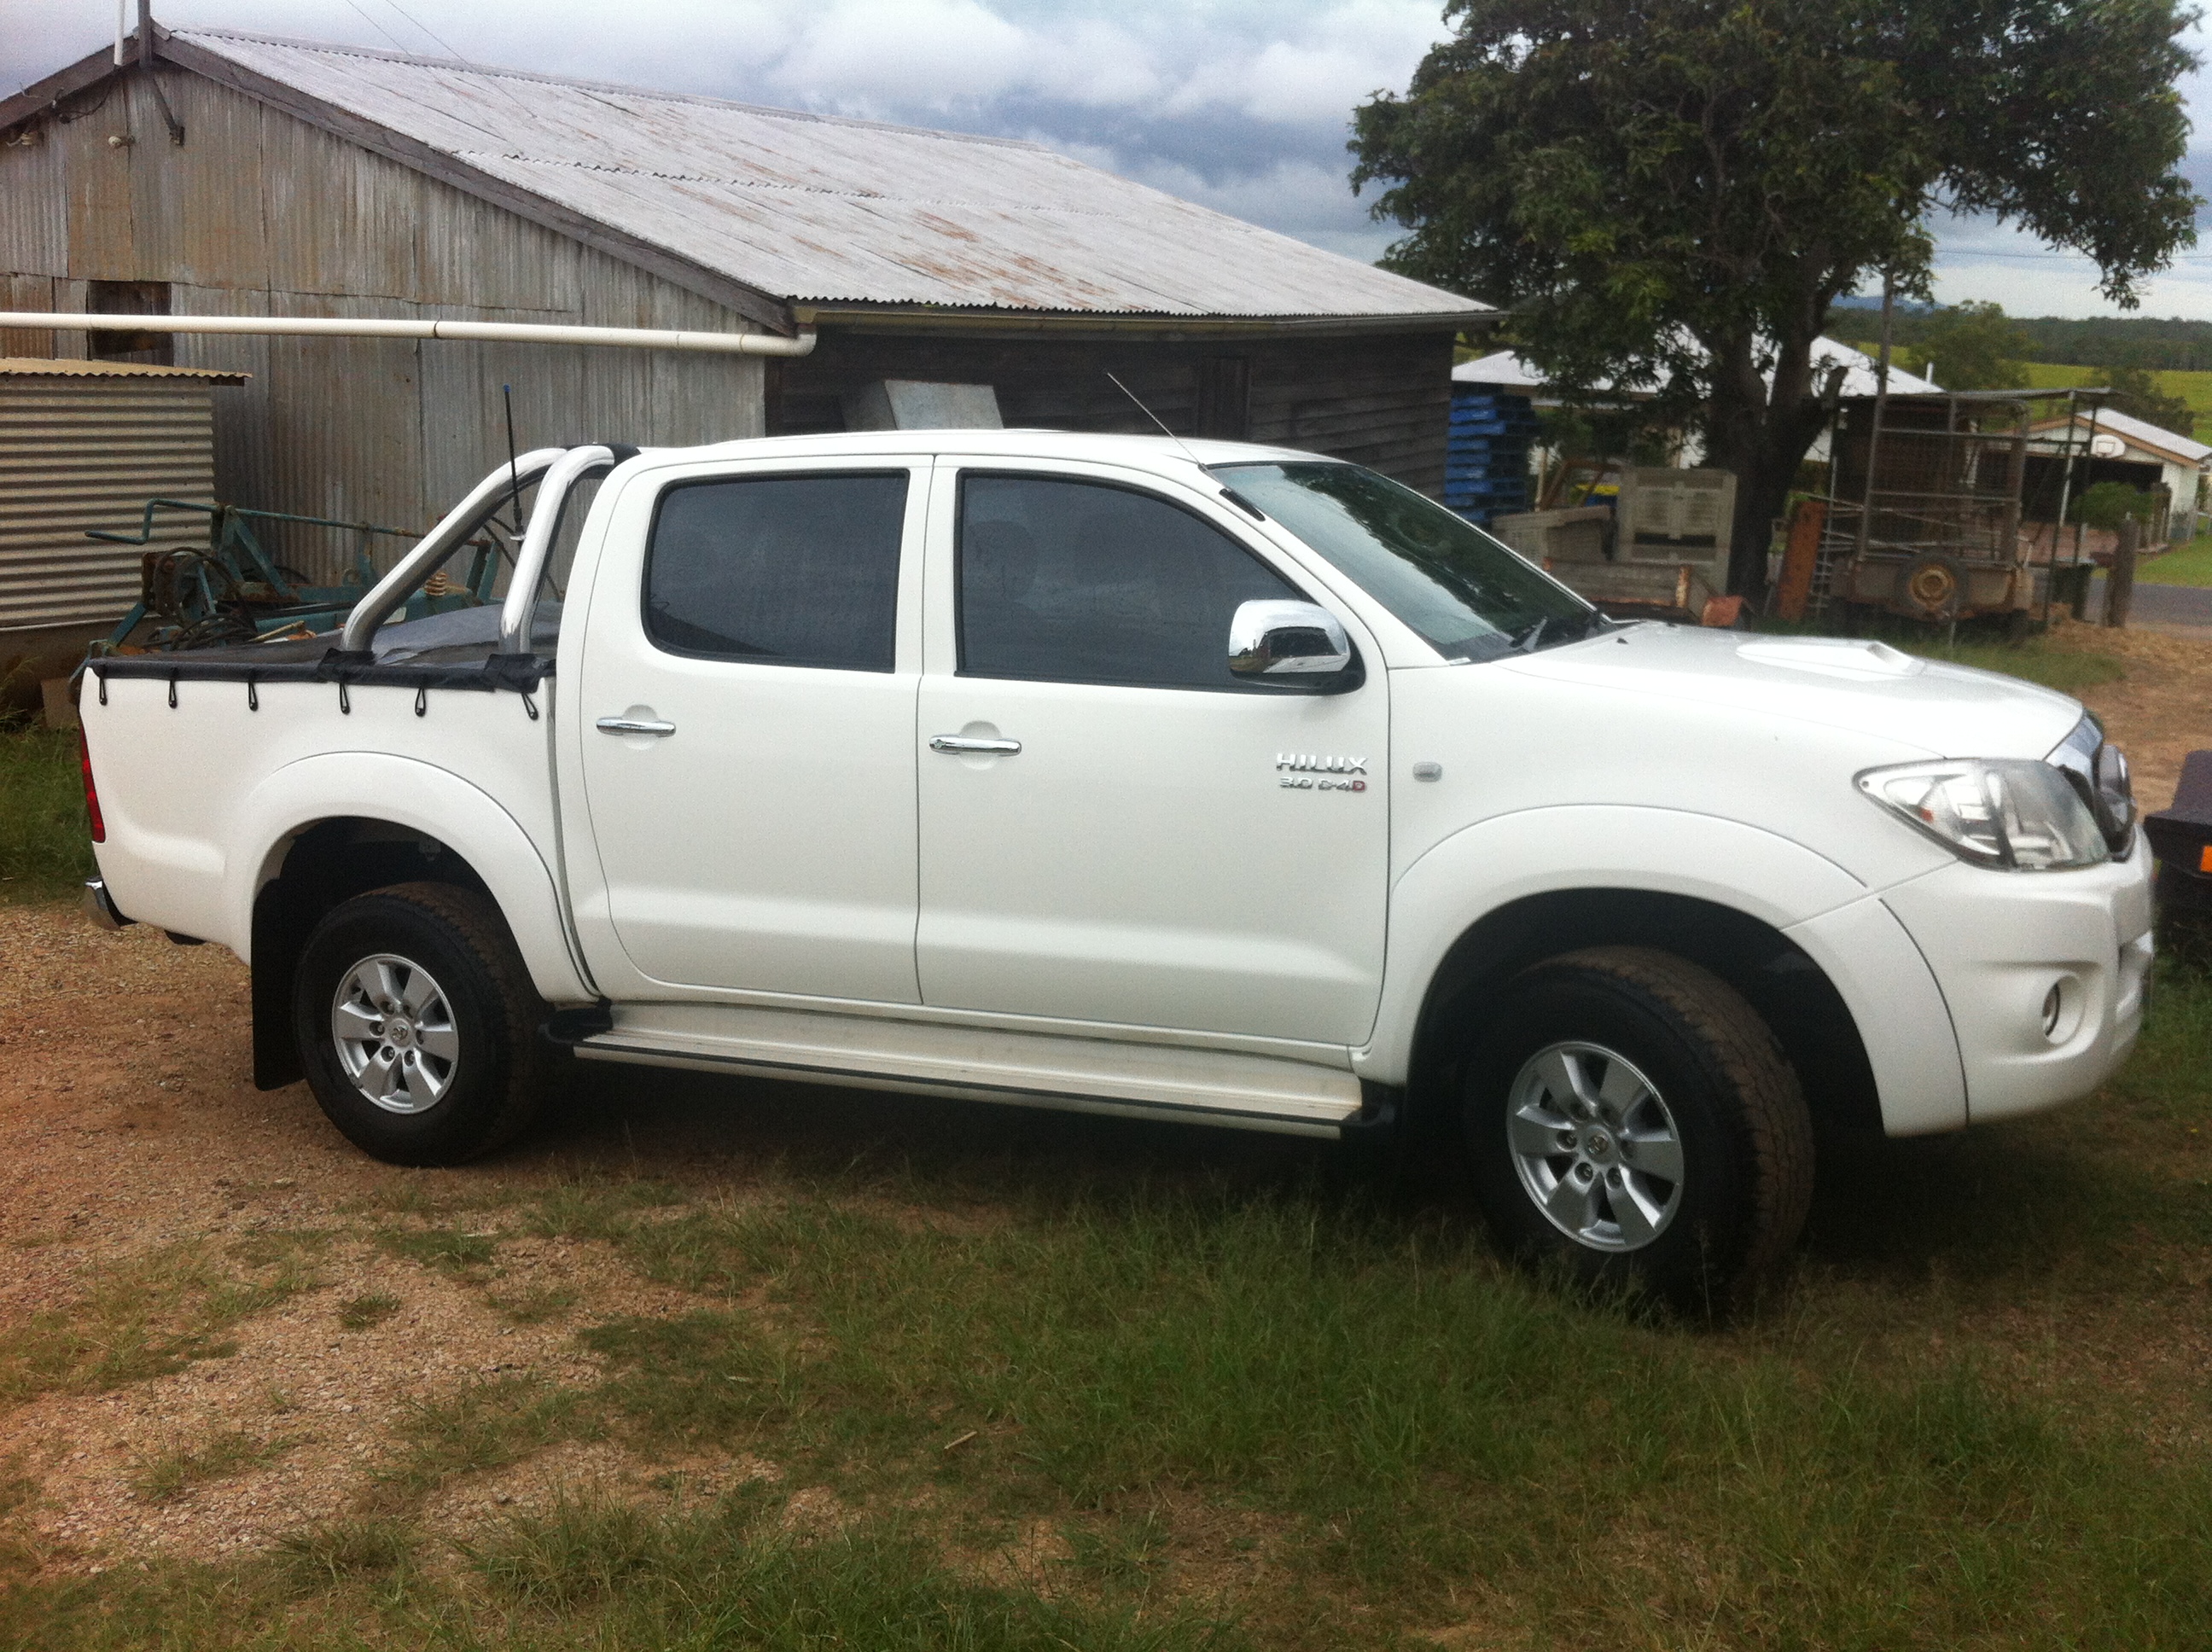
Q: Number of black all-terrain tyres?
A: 2